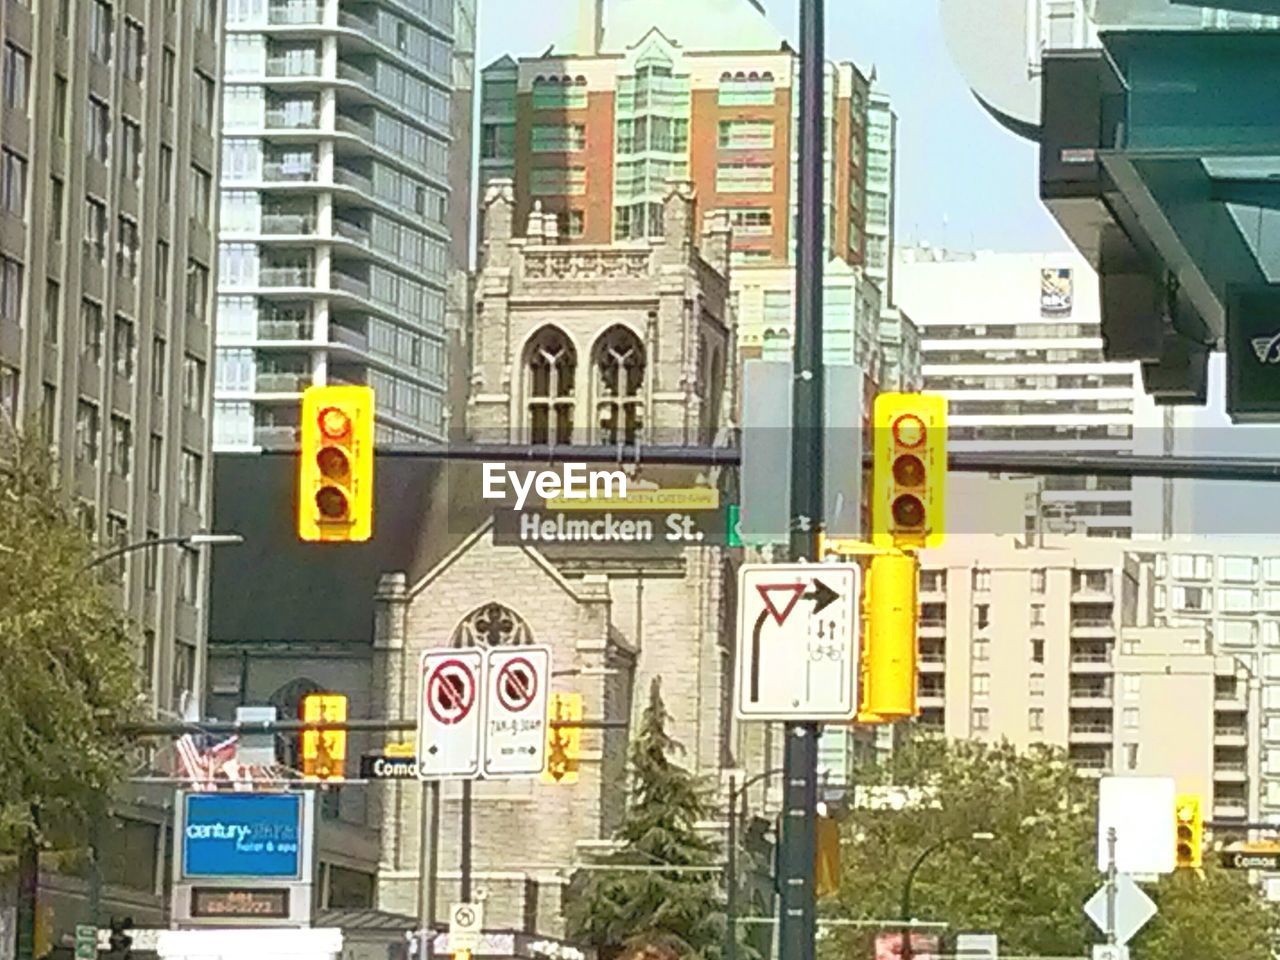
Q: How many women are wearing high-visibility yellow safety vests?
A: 0